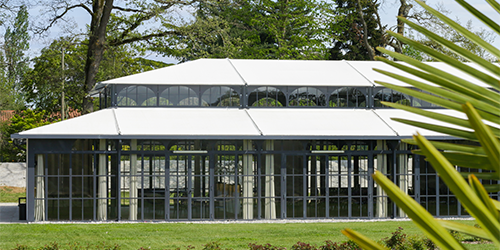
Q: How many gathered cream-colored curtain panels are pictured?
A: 7